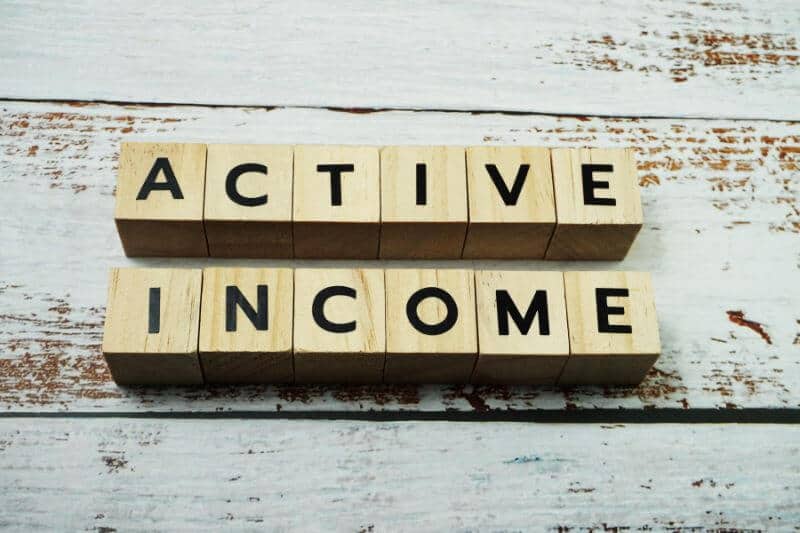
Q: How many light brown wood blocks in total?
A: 12